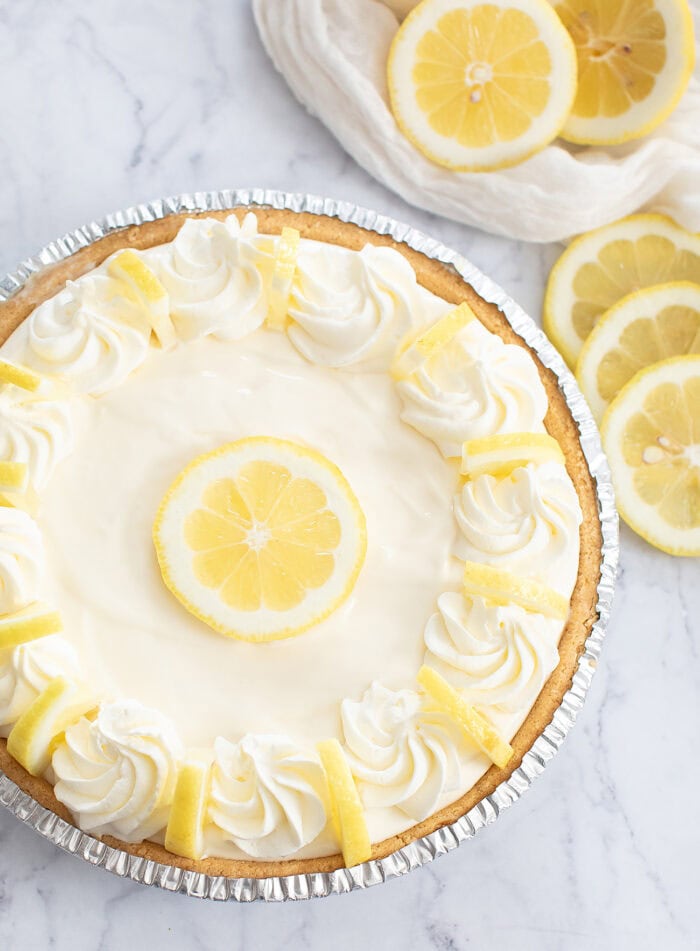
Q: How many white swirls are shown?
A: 12